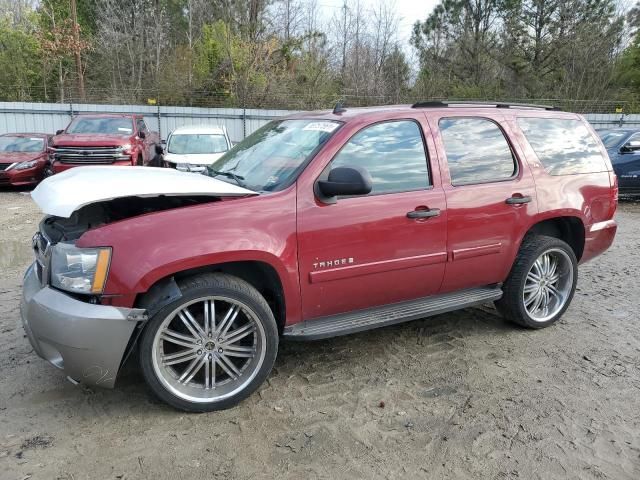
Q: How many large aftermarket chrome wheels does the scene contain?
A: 2